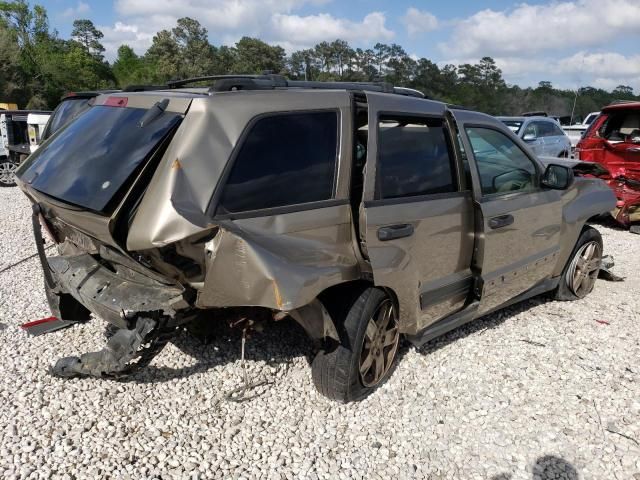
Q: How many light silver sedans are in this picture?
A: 1